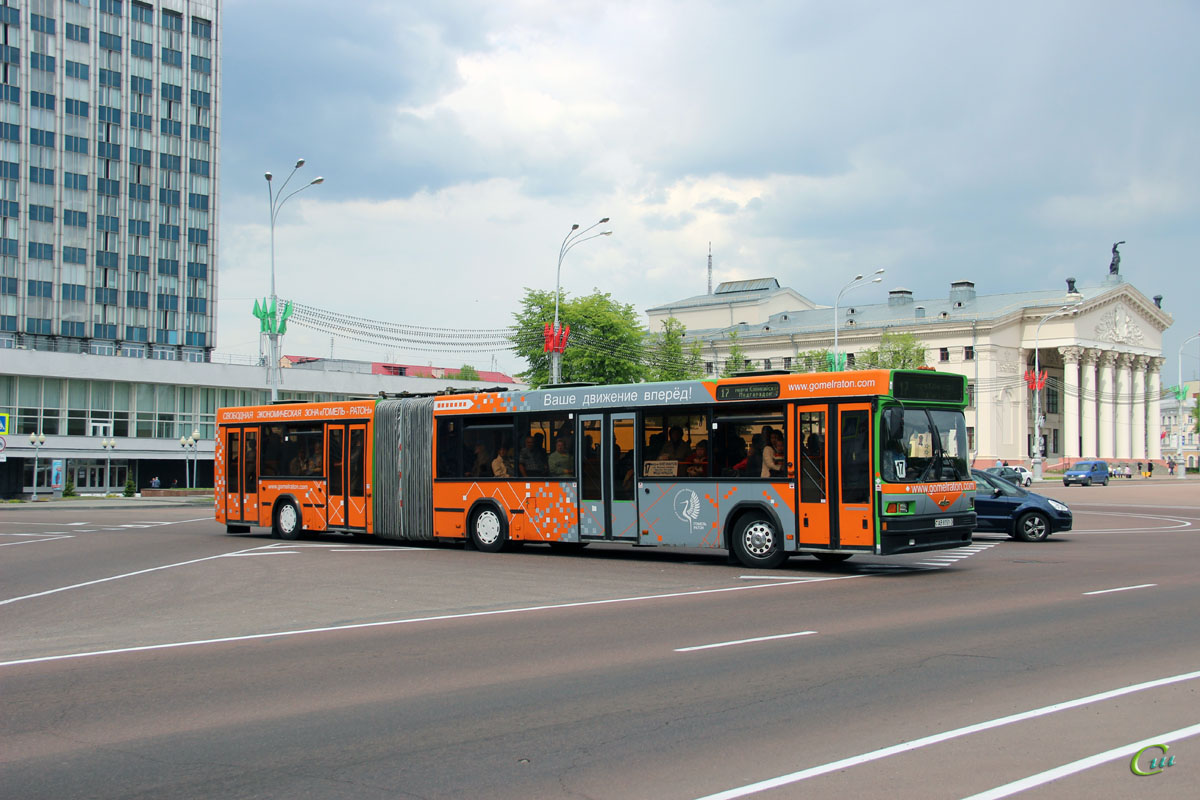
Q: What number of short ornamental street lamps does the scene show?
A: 4